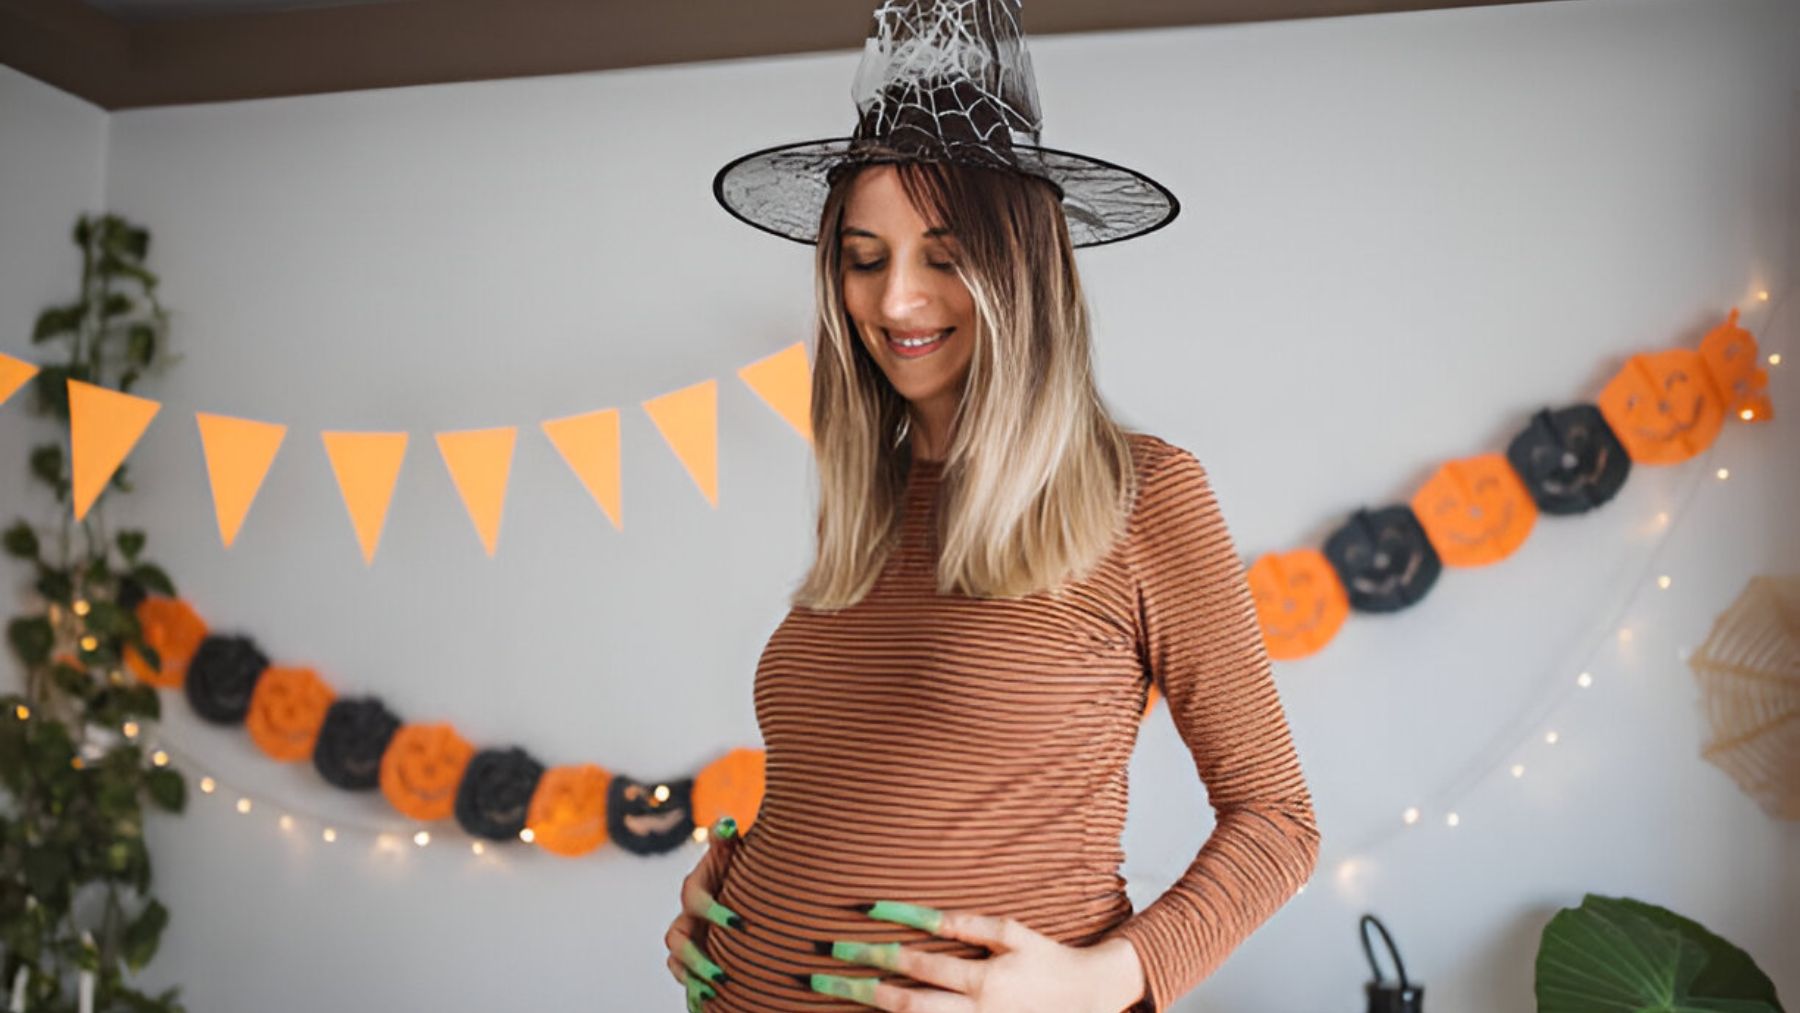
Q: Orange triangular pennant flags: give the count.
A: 8